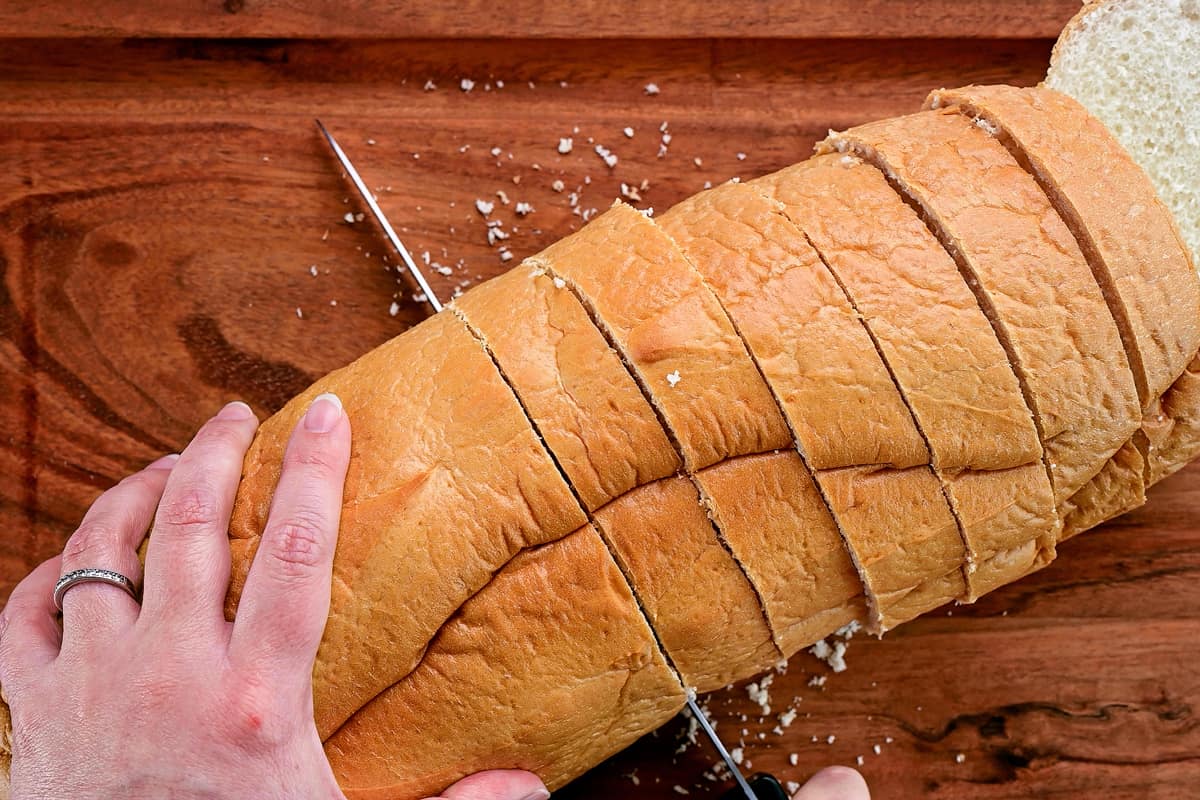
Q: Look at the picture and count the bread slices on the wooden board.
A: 7